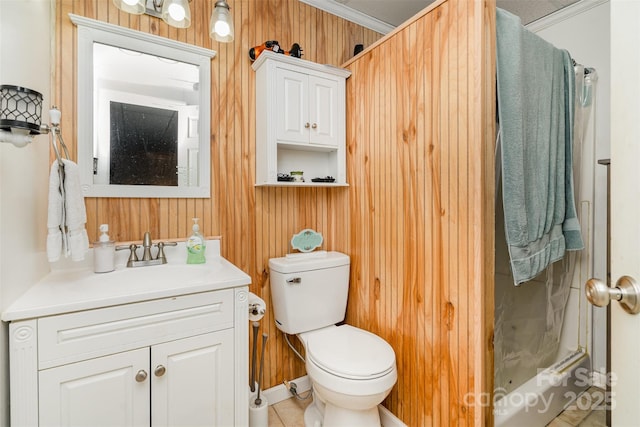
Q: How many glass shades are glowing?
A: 3